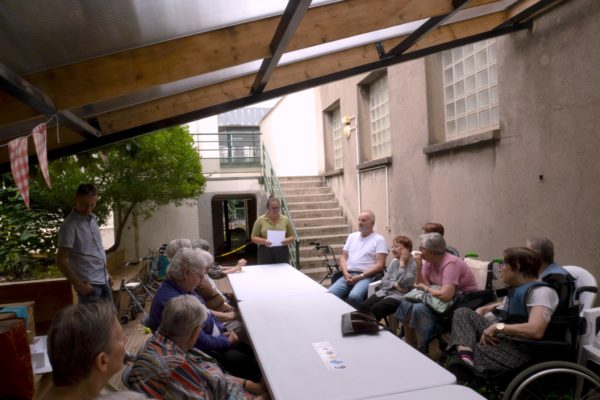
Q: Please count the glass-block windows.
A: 3